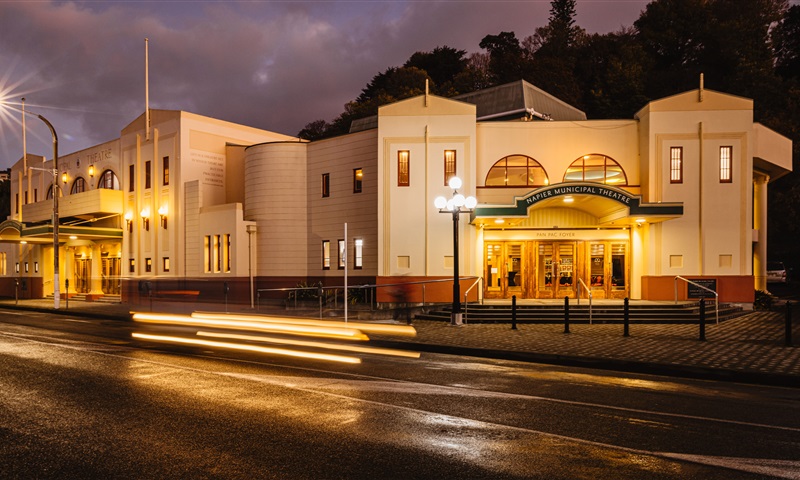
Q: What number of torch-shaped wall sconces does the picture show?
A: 3